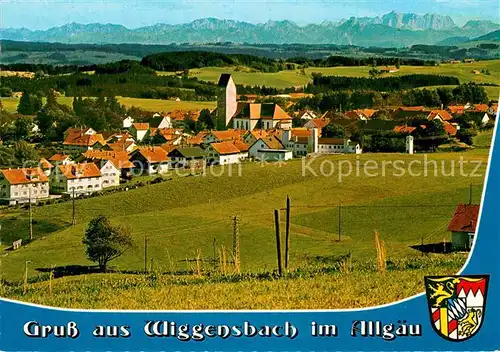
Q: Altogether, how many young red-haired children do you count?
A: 0